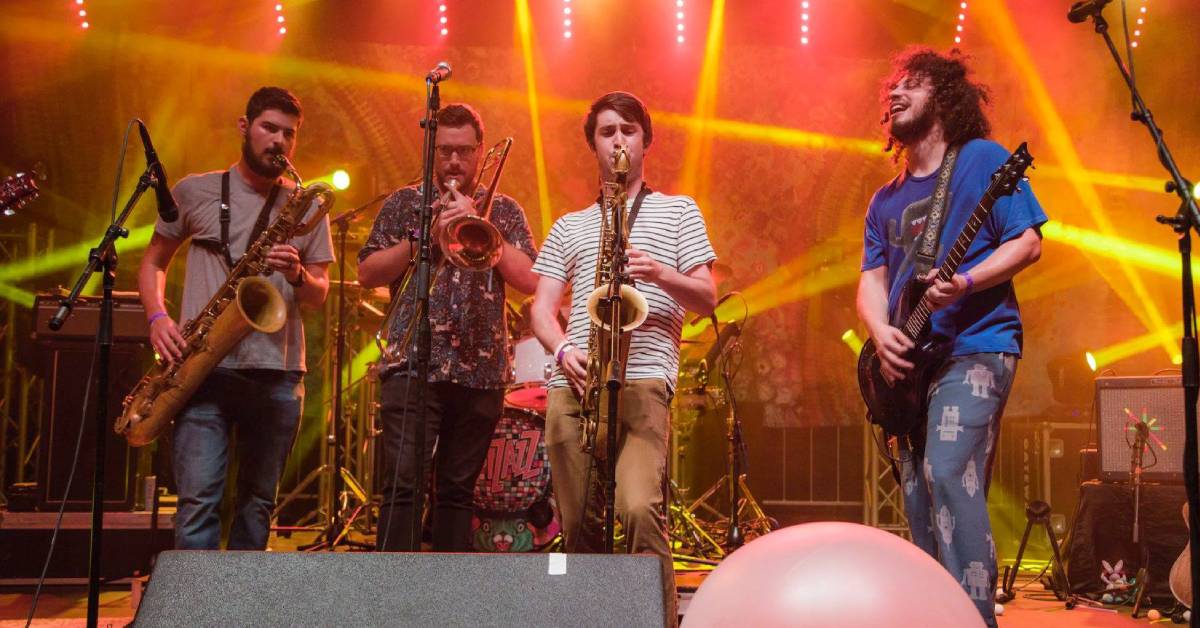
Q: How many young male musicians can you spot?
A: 4